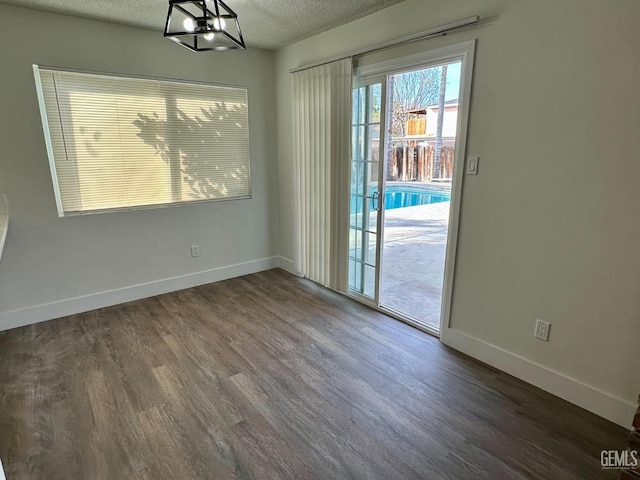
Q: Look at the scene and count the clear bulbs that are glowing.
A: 3